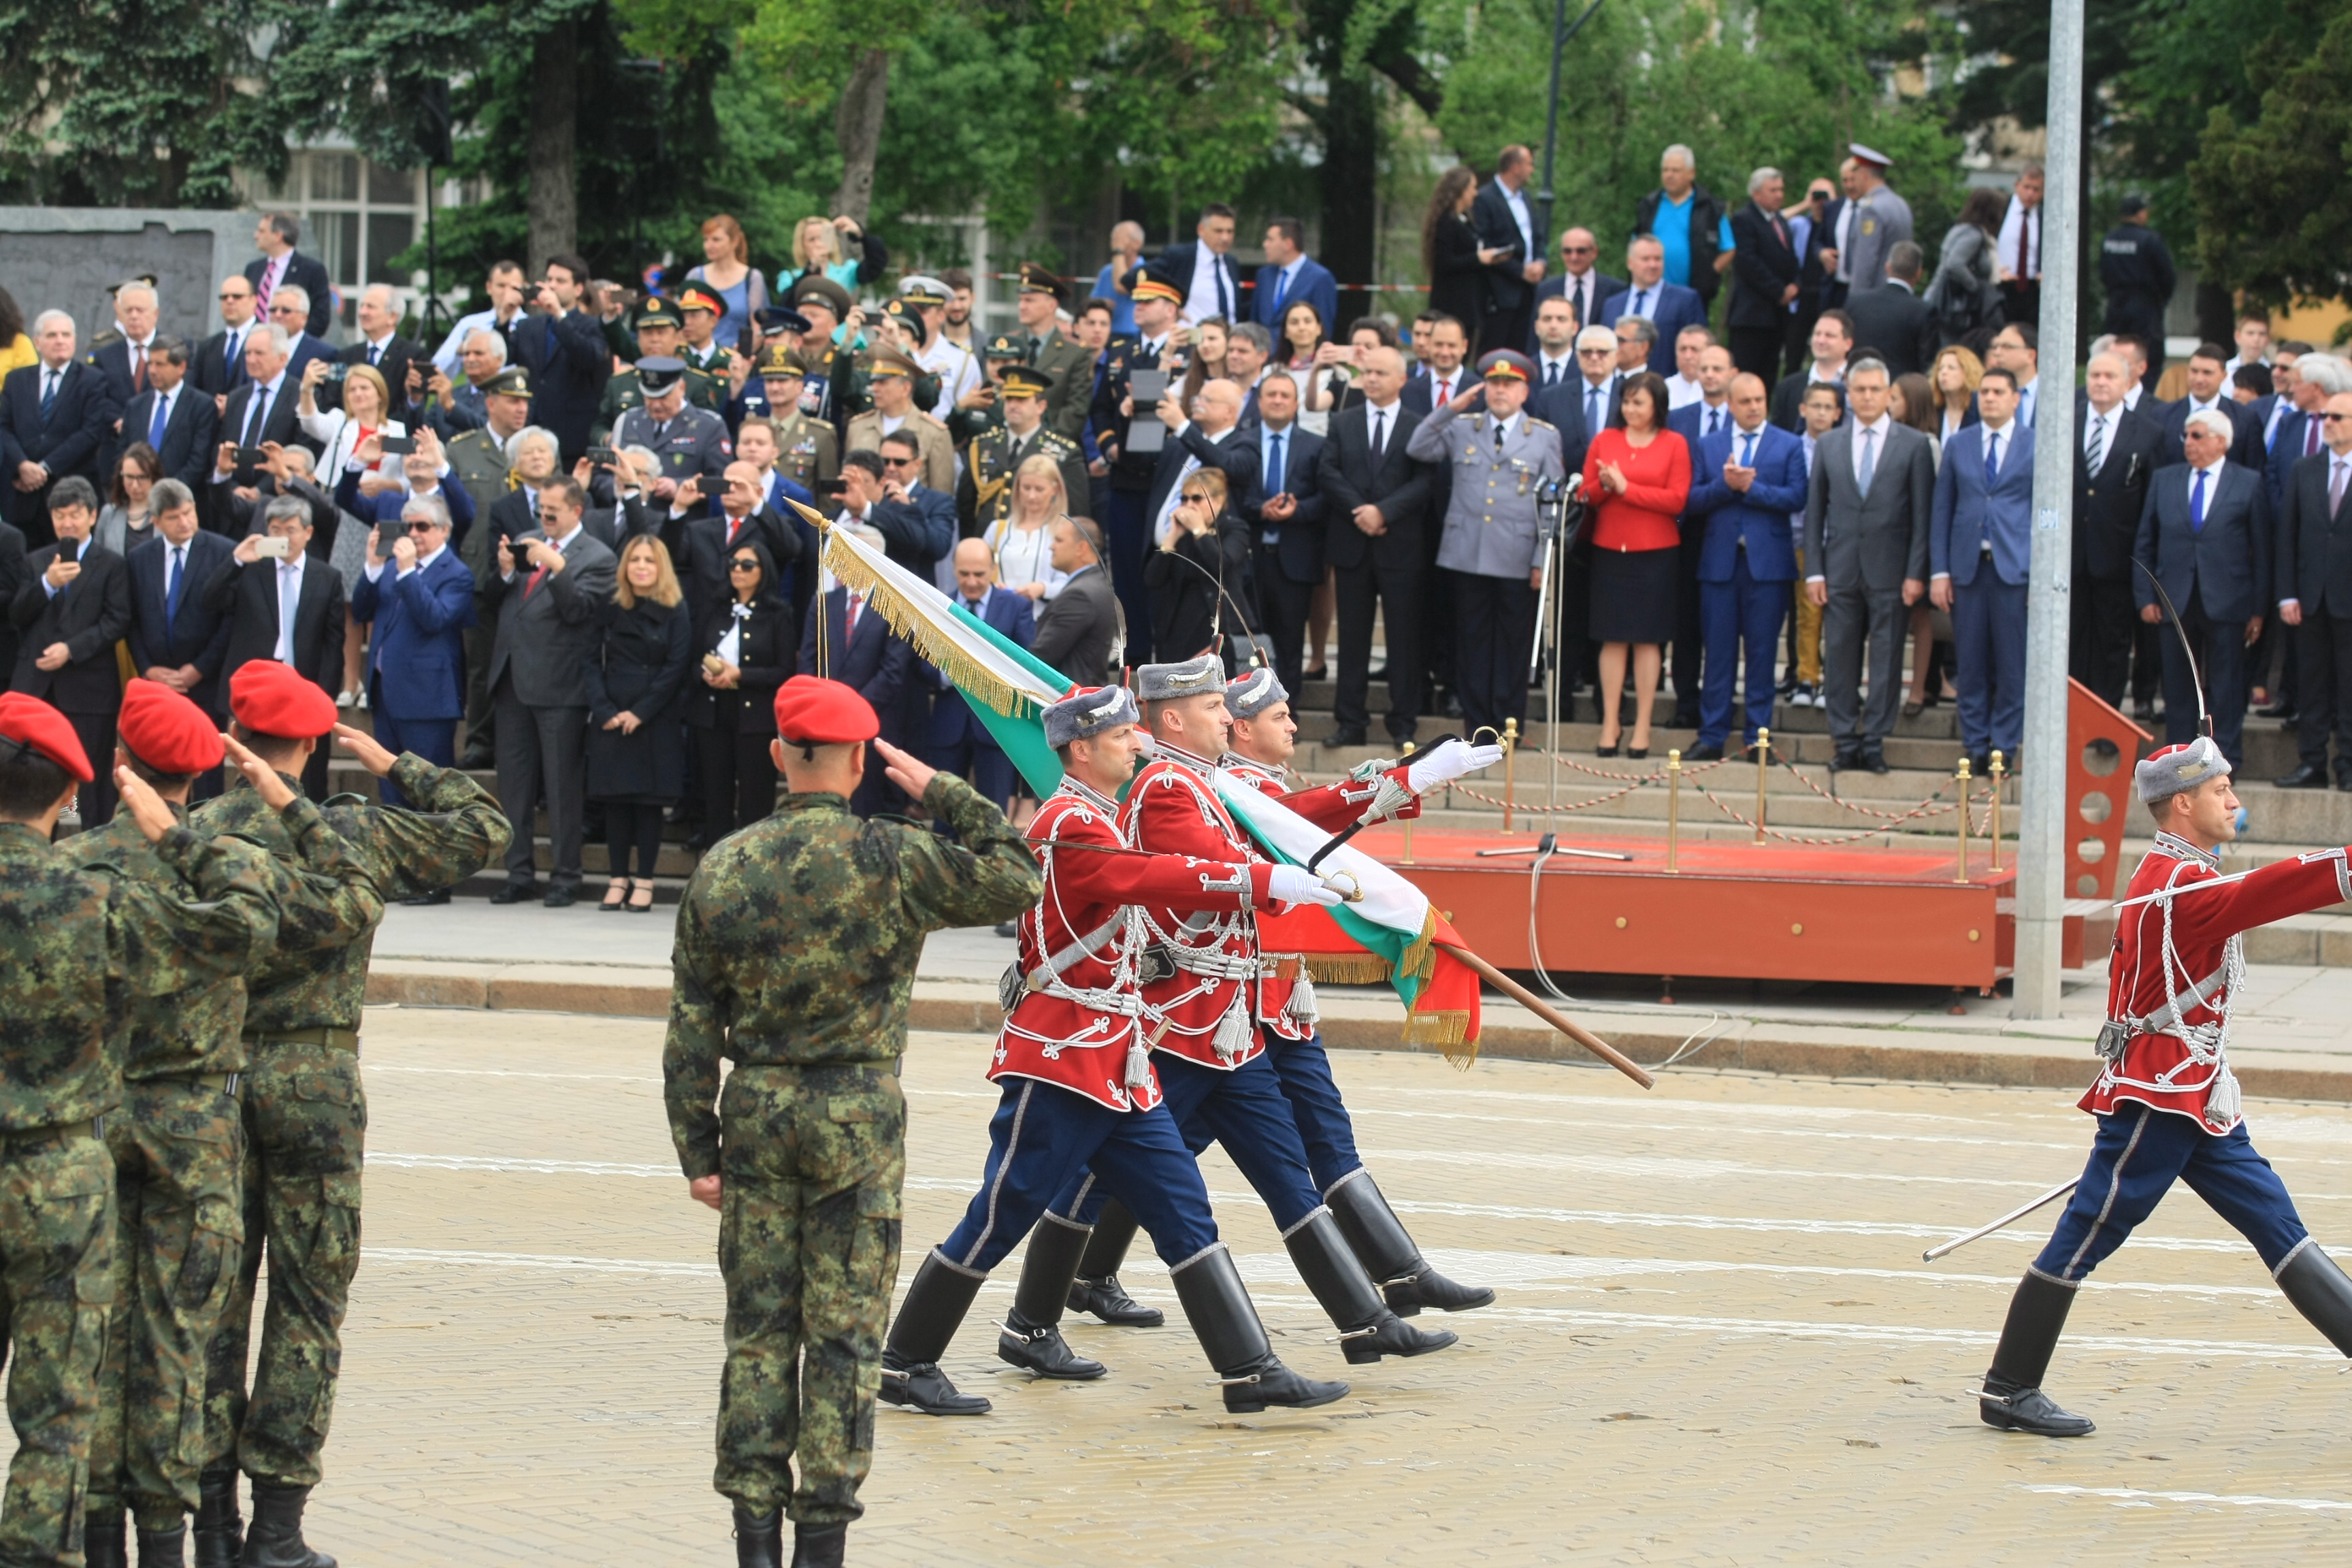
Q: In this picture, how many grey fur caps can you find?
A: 4